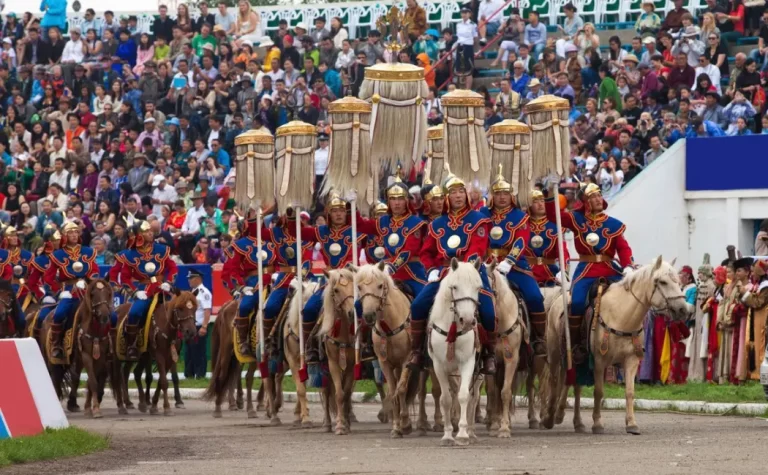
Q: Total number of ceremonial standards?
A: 8